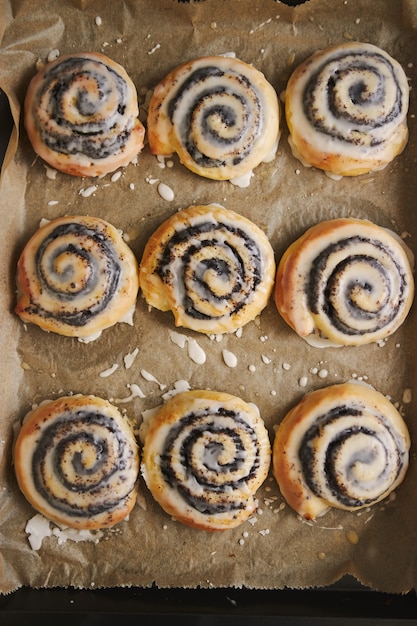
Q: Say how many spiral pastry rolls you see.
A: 9